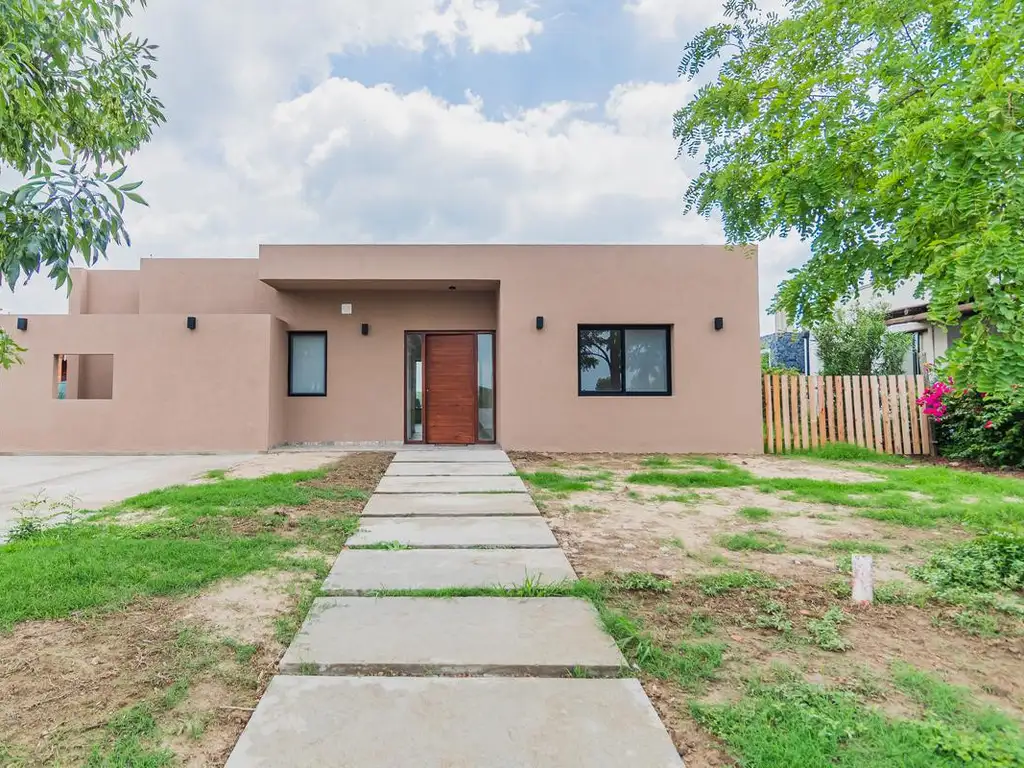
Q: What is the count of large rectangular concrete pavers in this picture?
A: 8